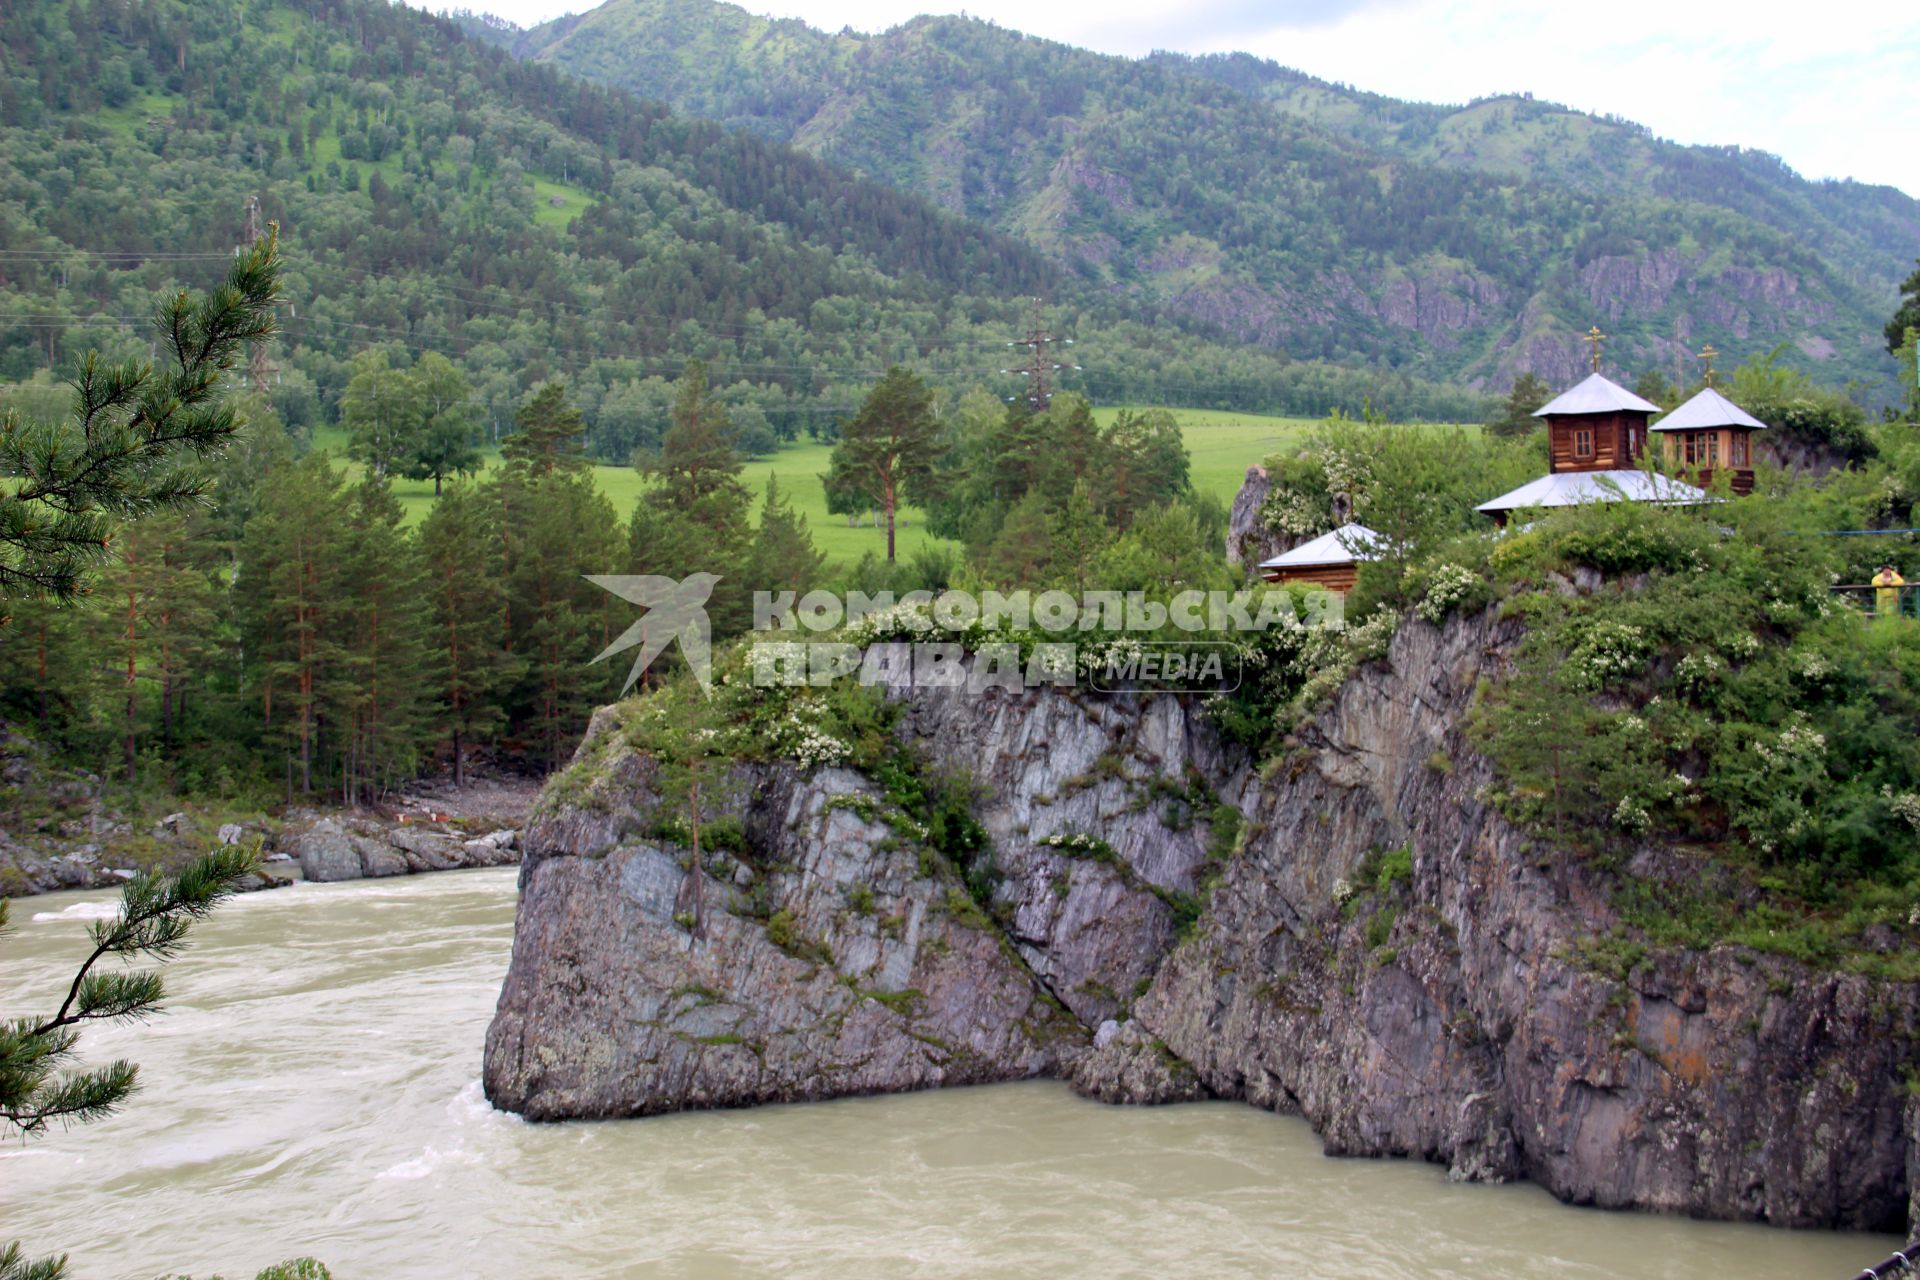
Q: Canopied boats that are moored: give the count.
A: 0